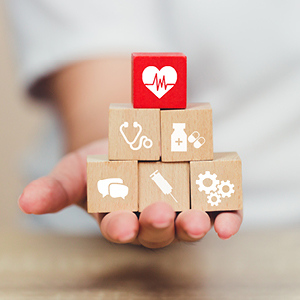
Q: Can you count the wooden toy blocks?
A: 6